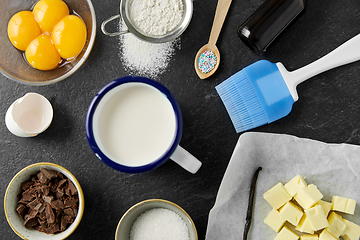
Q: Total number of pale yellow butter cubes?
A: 14